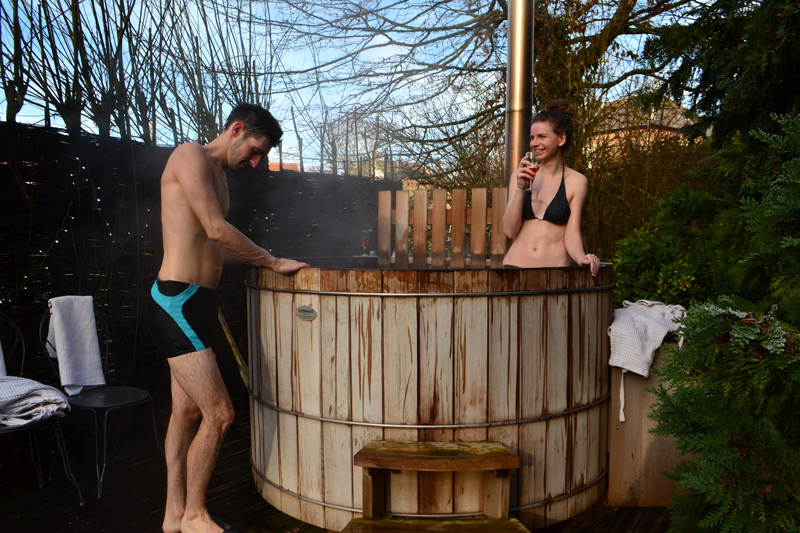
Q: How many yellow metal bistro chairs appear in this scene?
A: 0